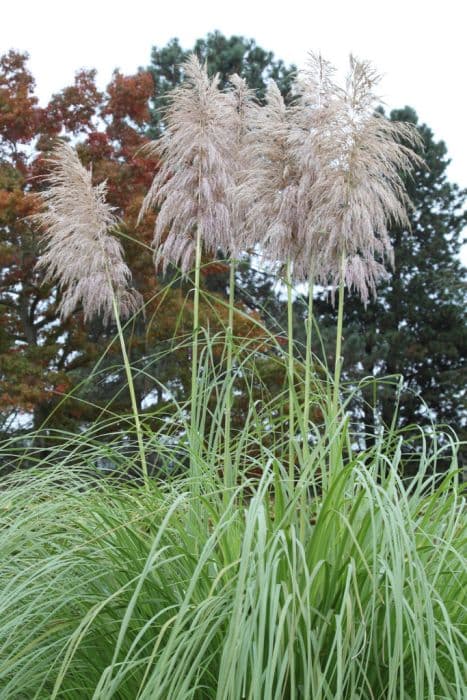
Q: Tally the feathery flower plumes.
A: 6